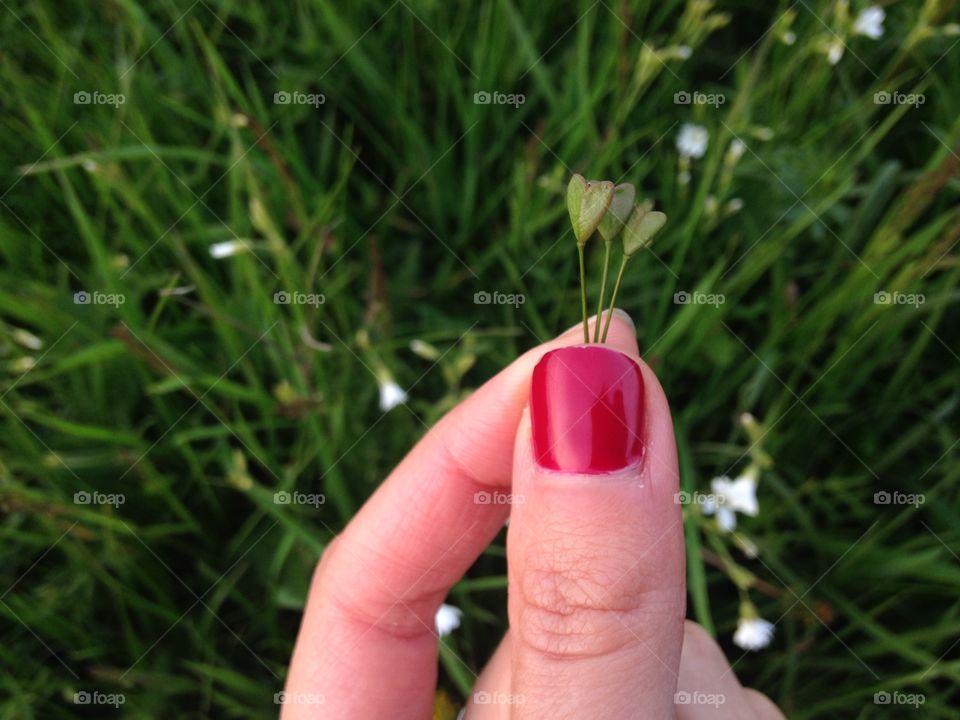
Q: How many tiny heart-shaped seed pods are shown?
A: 3